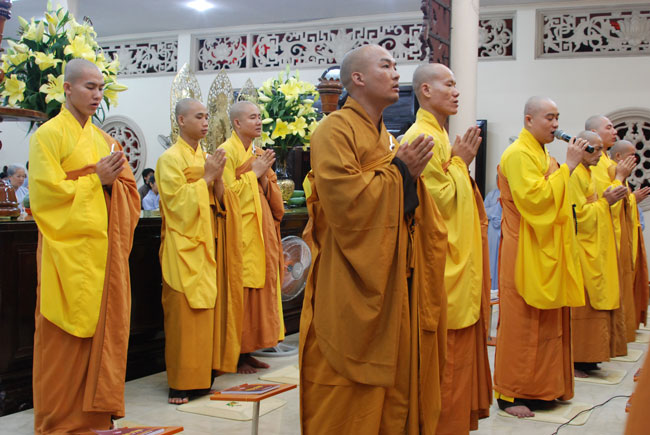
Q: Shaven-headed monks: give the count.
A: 9